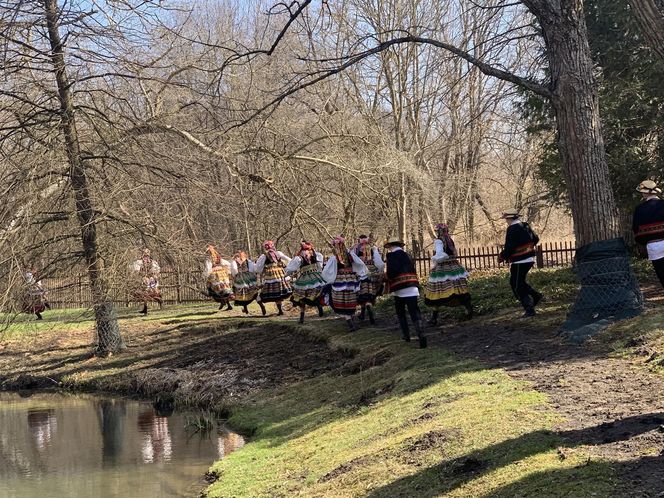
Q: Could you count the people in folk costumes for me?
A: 12